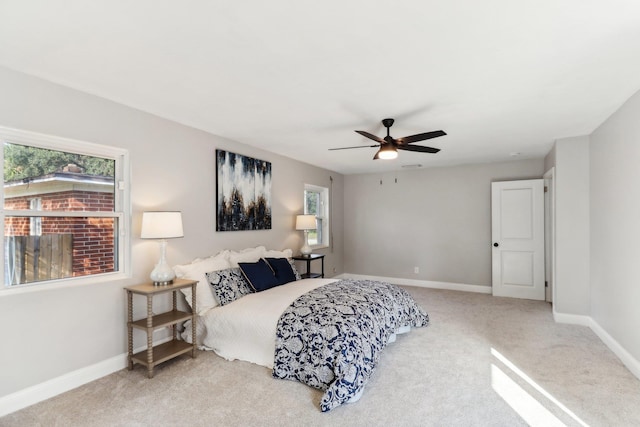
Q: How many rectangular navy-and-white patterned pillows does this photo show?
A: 2